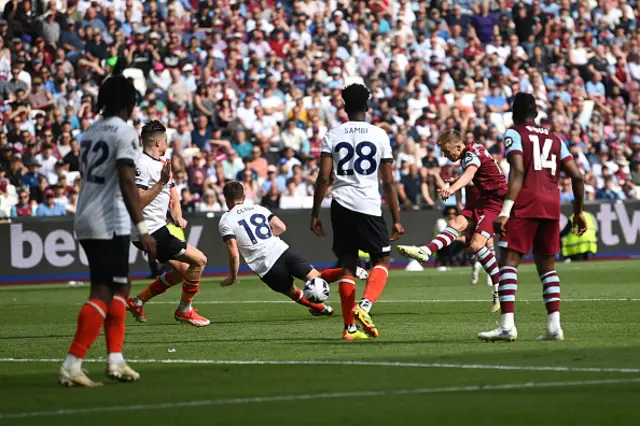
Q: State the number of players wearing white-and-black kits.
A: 4